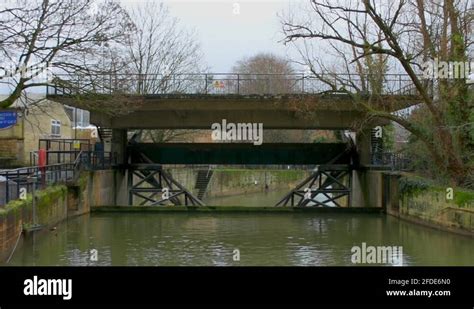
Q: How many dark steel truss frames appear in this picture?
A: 2